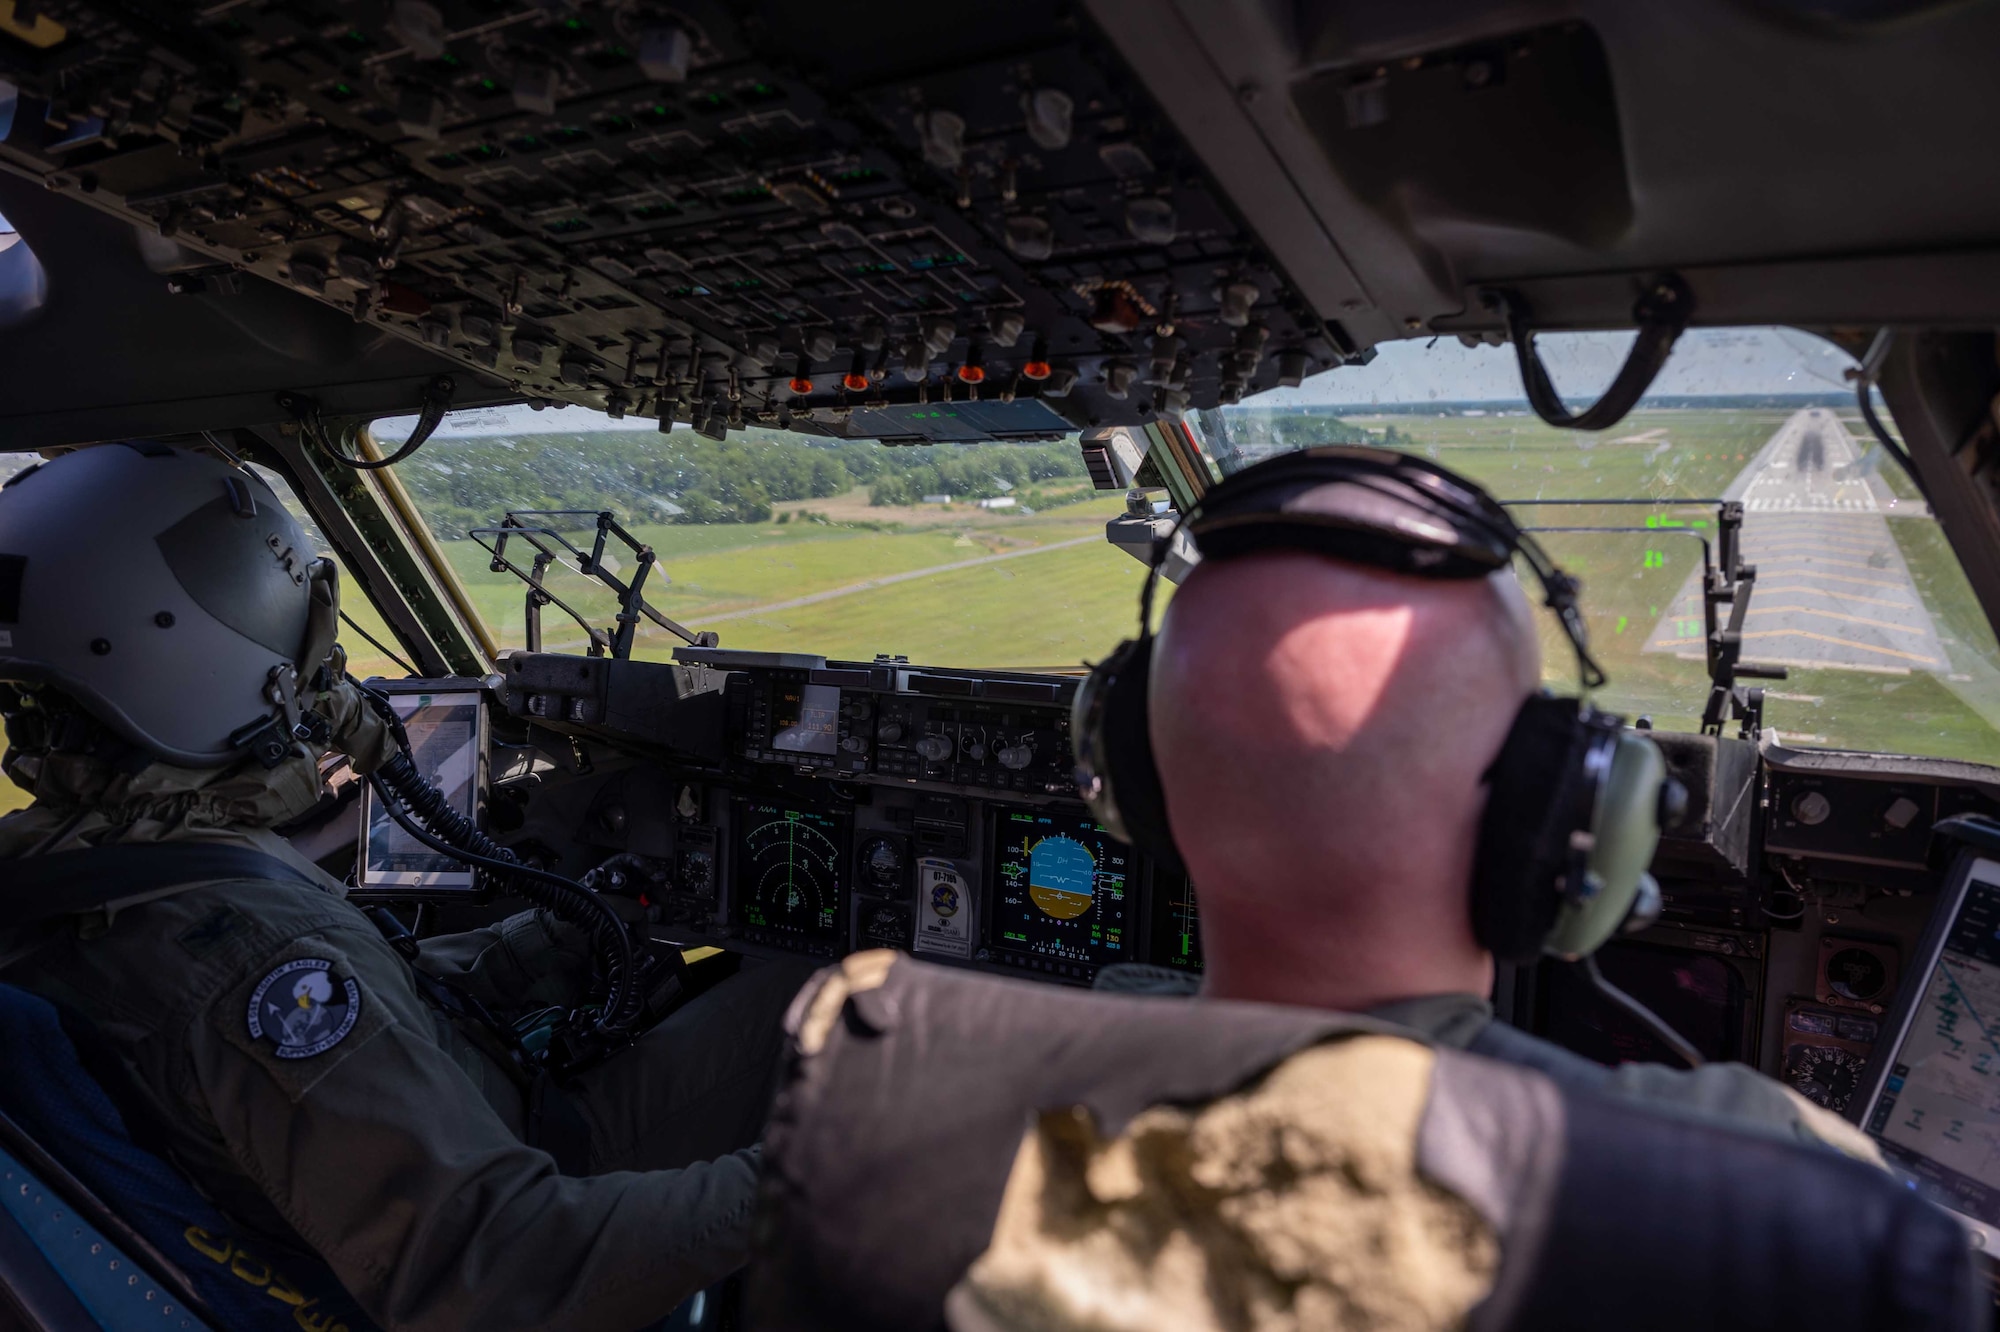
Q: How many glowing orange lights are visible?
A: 4